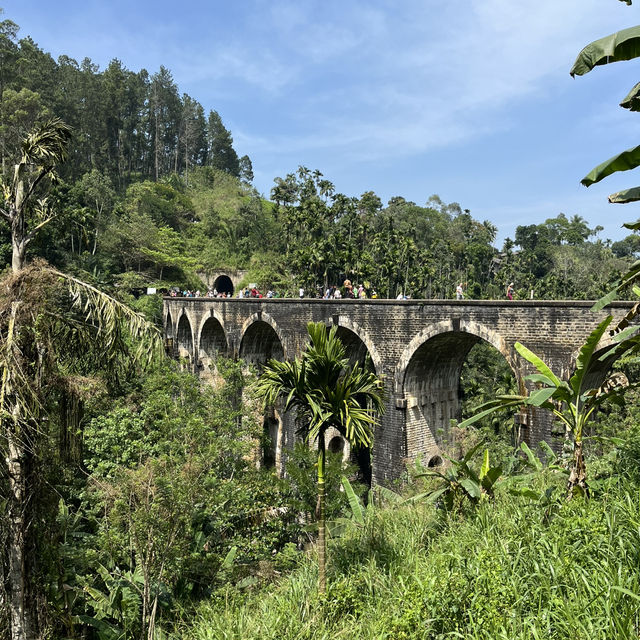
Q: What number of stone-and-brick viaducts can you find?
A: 1